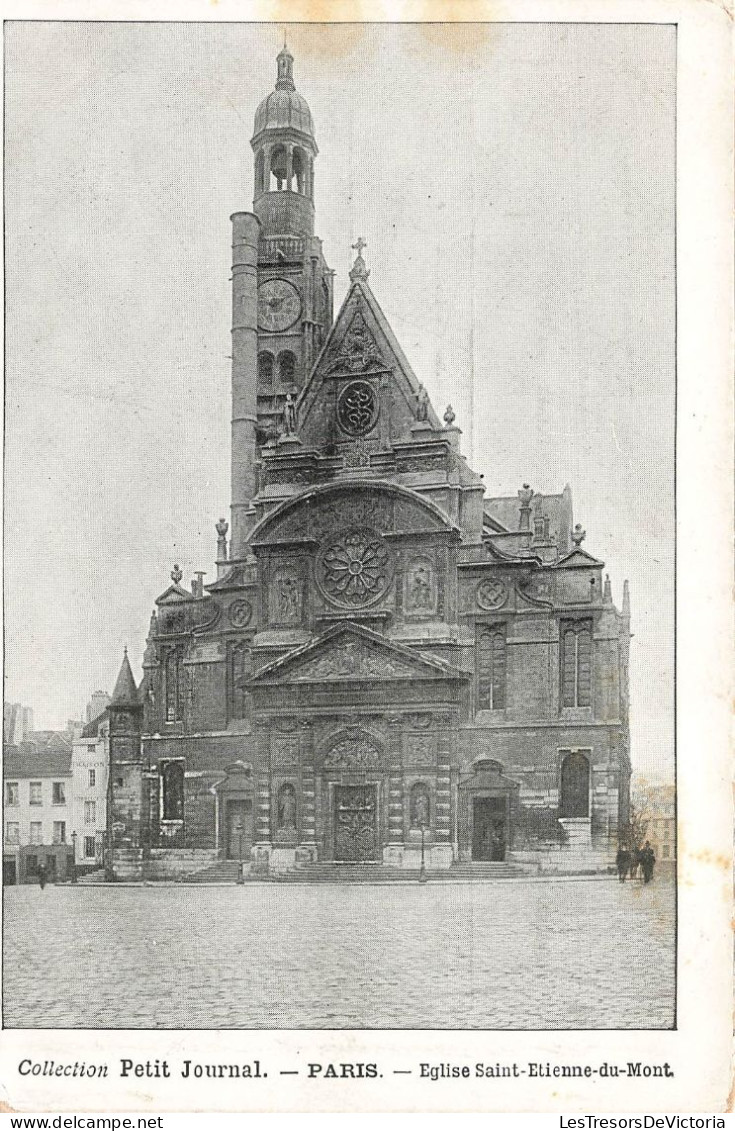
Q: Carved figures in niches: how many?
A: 4